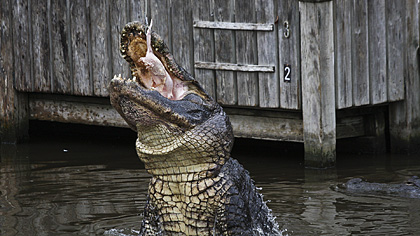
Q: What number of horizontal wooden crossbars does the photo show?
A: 2